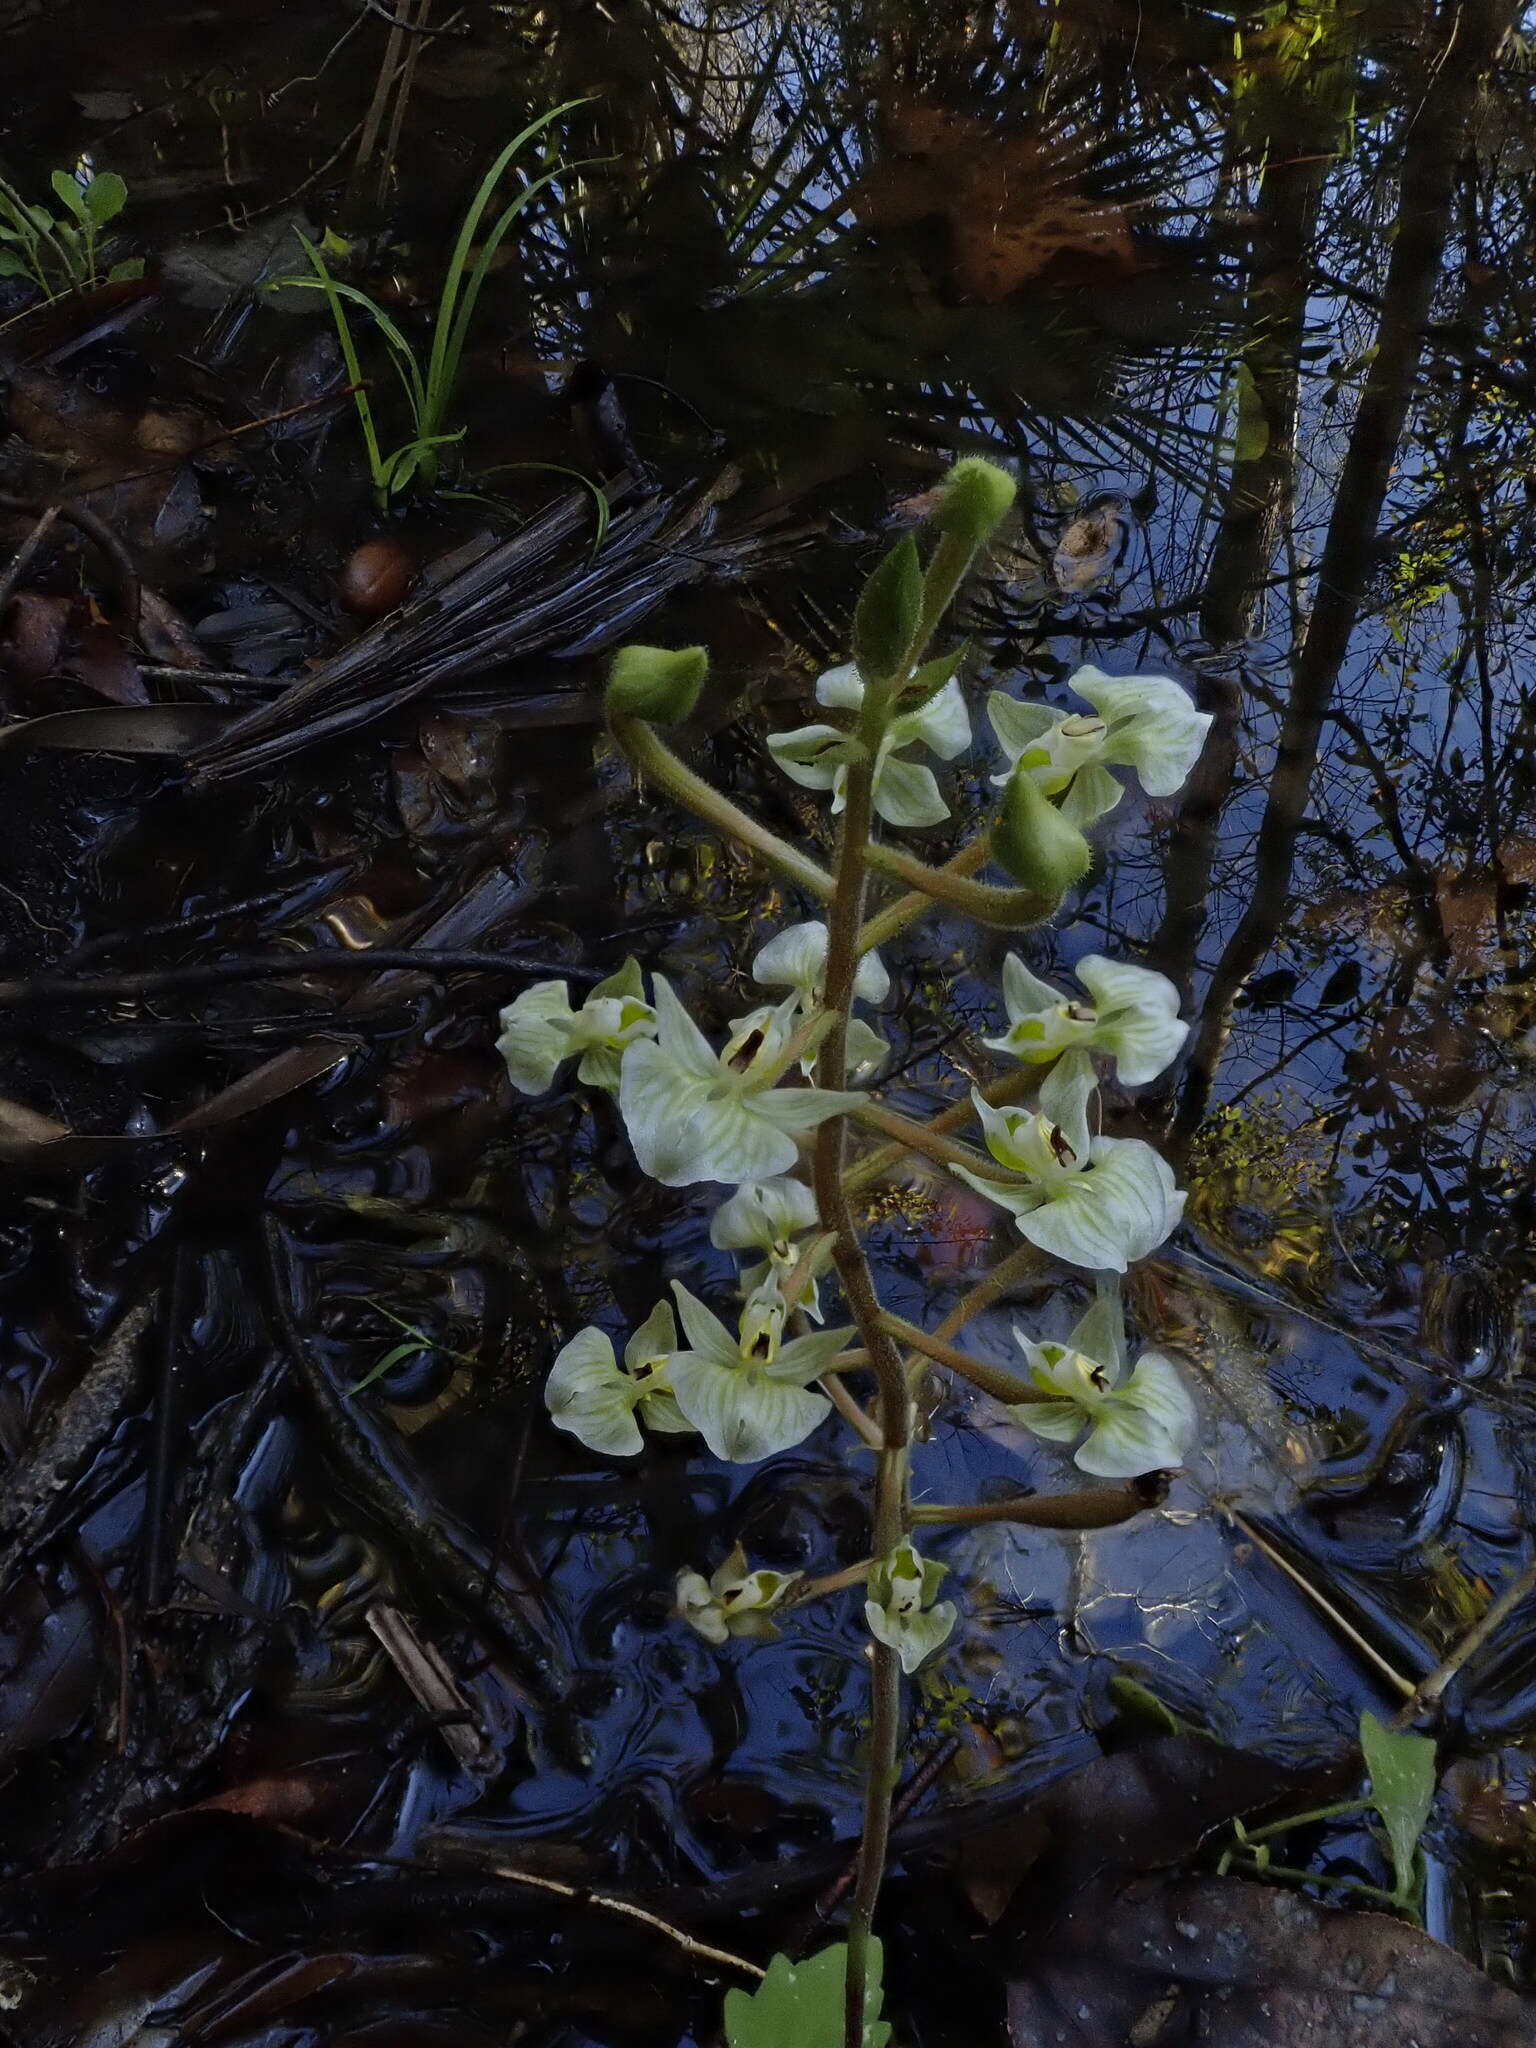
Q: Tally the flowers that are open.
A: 13